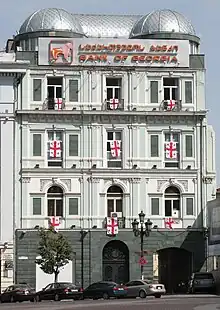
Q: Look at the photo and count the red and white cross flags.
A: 9